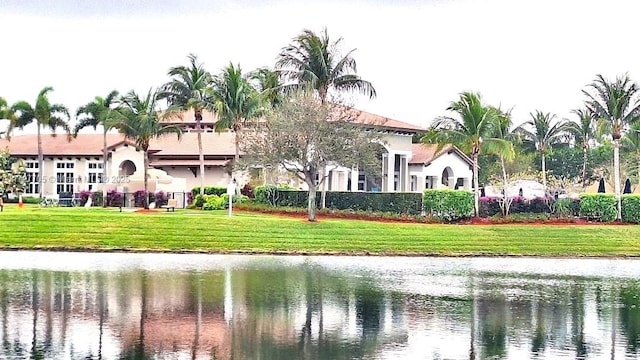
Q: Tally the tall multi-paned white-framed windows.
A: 3